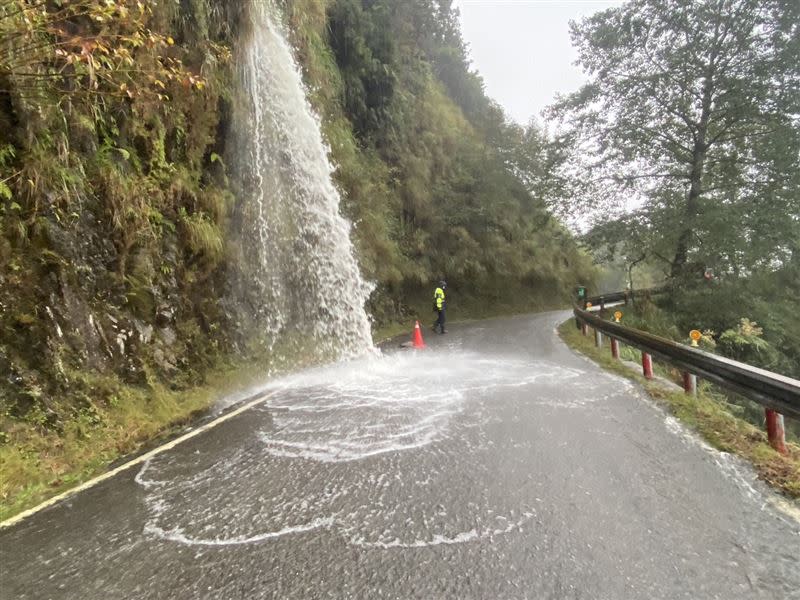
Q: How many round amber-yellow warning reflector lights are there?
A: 3